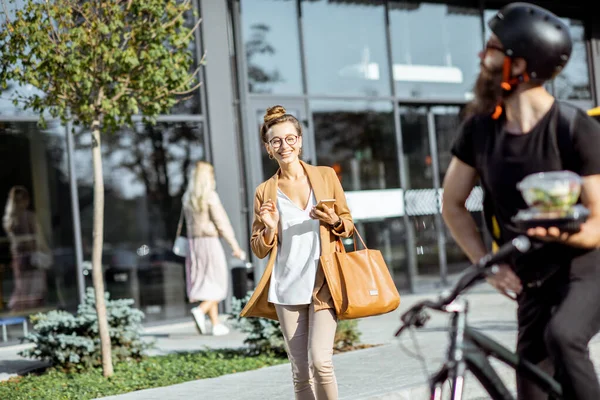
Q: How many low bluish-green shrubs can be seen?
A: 2